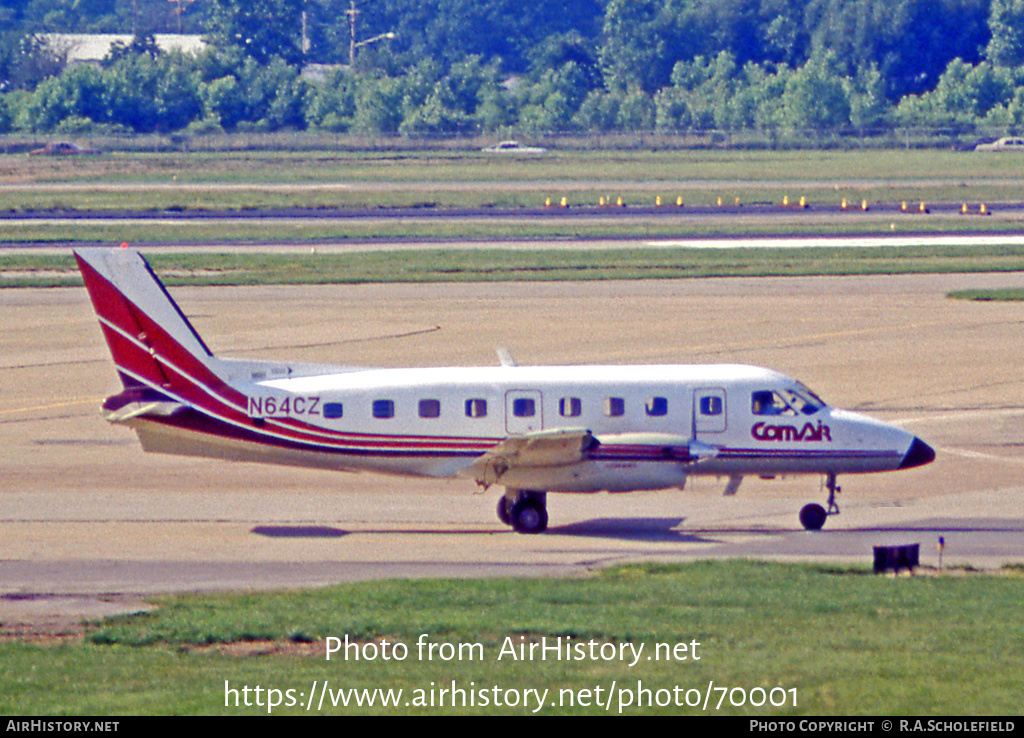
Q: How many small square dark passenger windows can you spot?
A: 9